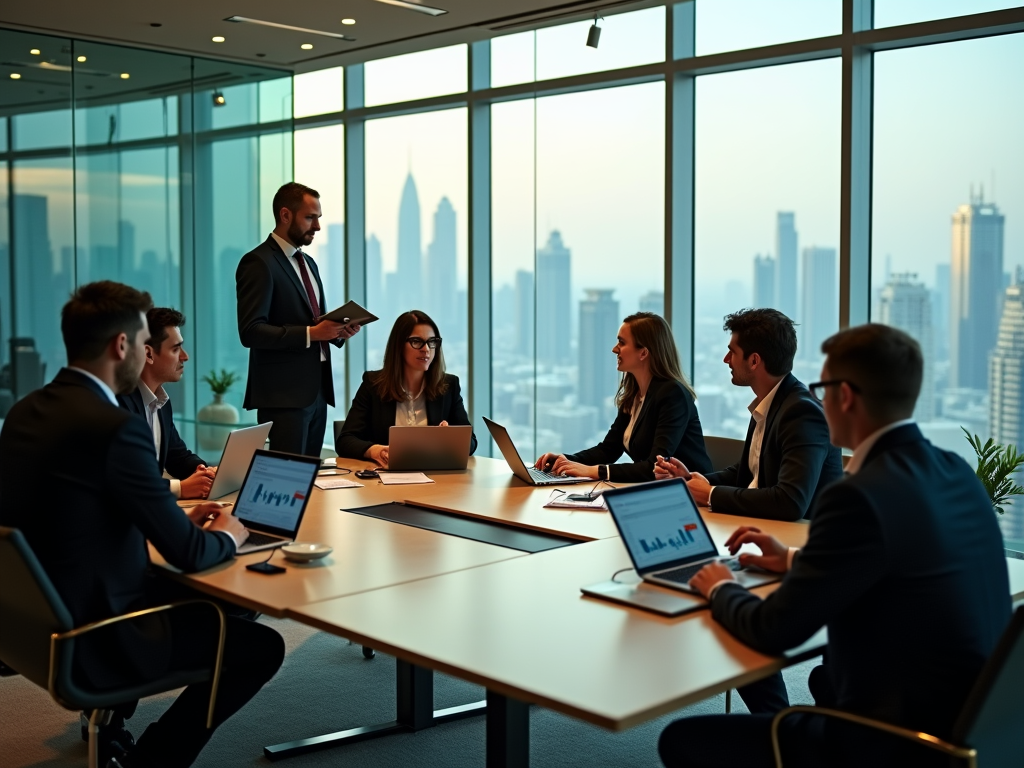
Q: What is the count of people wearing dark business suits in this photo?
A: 7